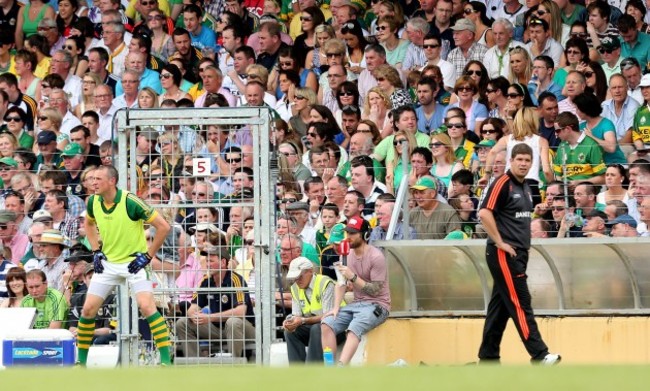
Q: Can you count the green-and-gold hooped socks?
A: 2